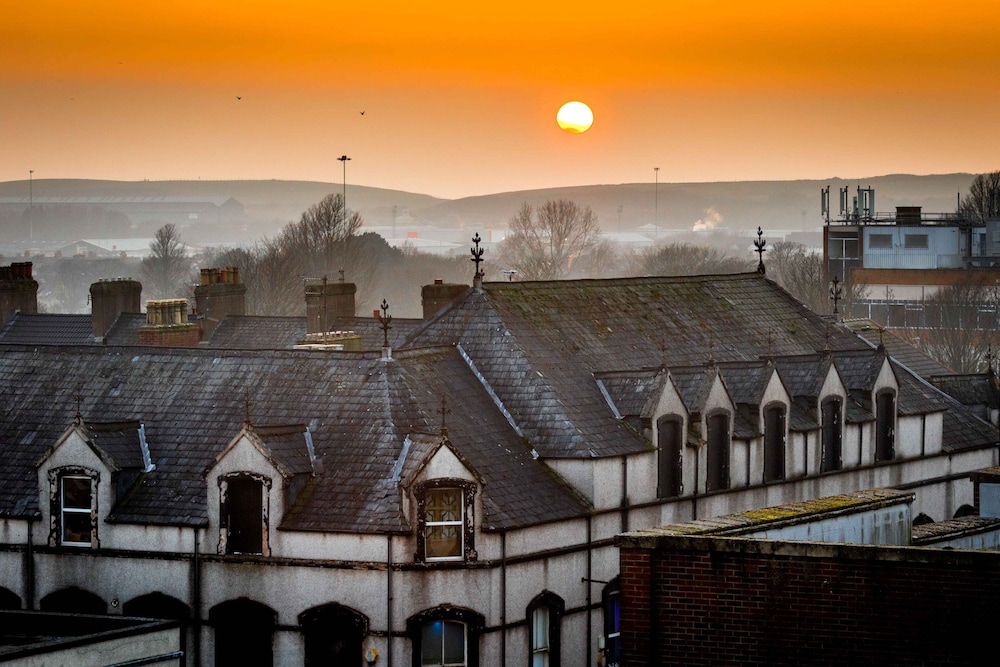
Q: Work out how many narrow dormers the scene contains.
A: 5